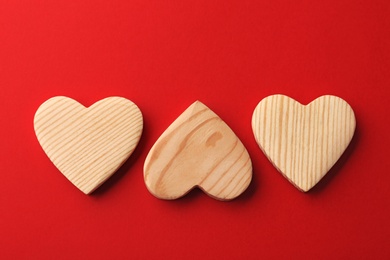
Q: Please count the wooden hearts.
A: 3